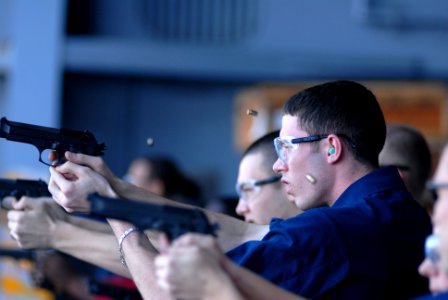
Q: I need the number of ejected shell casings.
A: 3